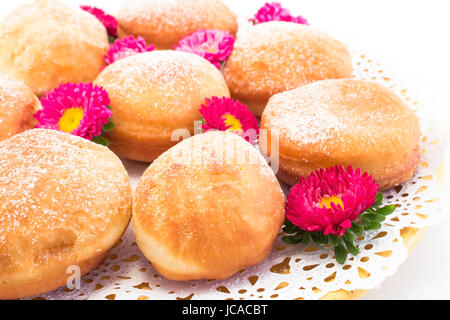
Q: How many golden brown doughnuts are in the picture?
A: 8